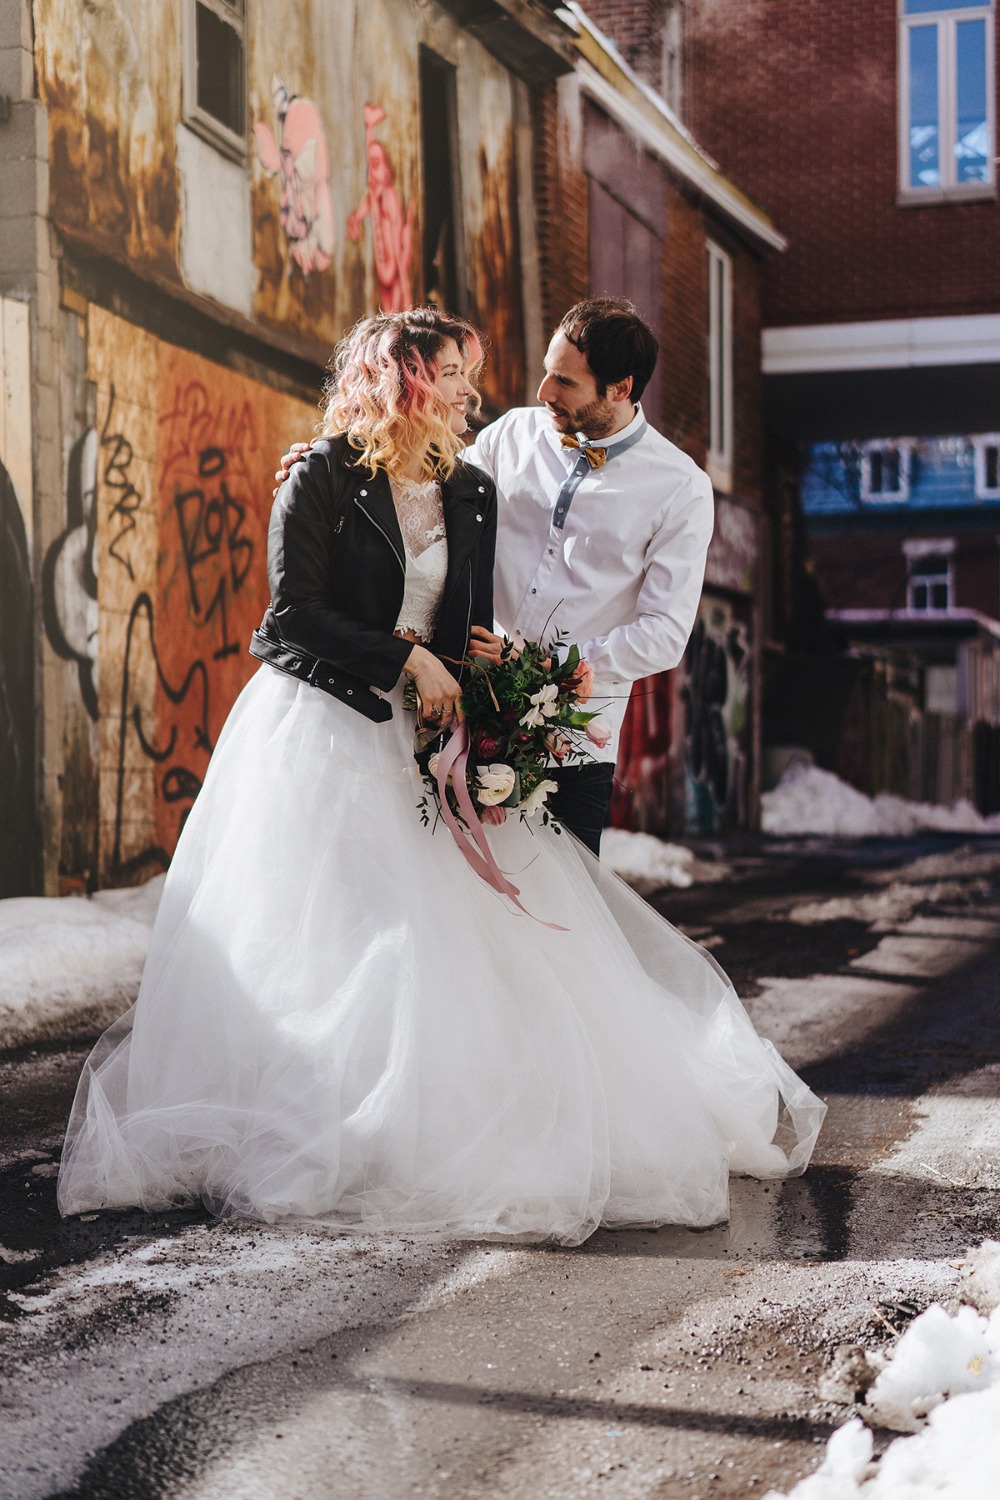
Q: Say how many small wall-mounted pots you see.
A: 0